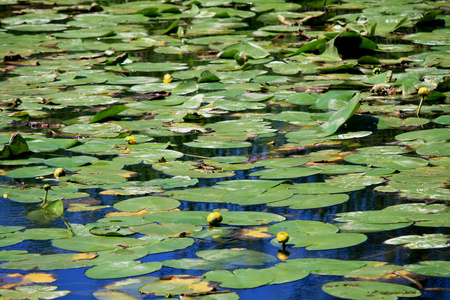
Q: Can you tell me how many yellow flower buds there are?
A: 6